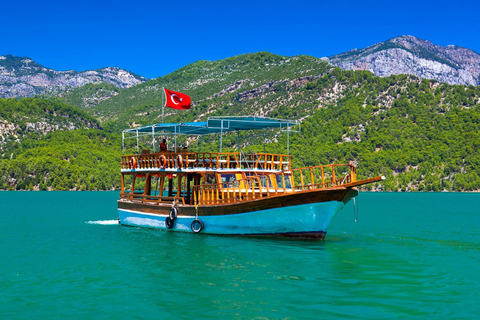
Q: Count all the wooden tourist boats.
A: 1